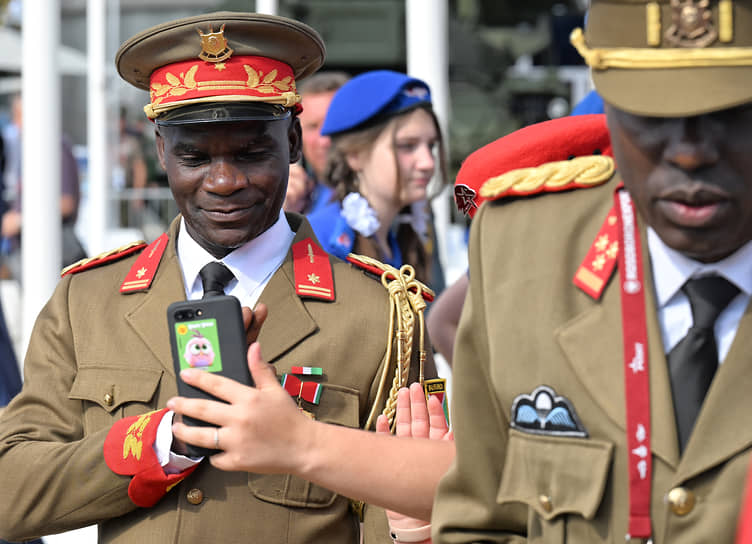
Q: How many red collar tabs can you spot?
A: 3